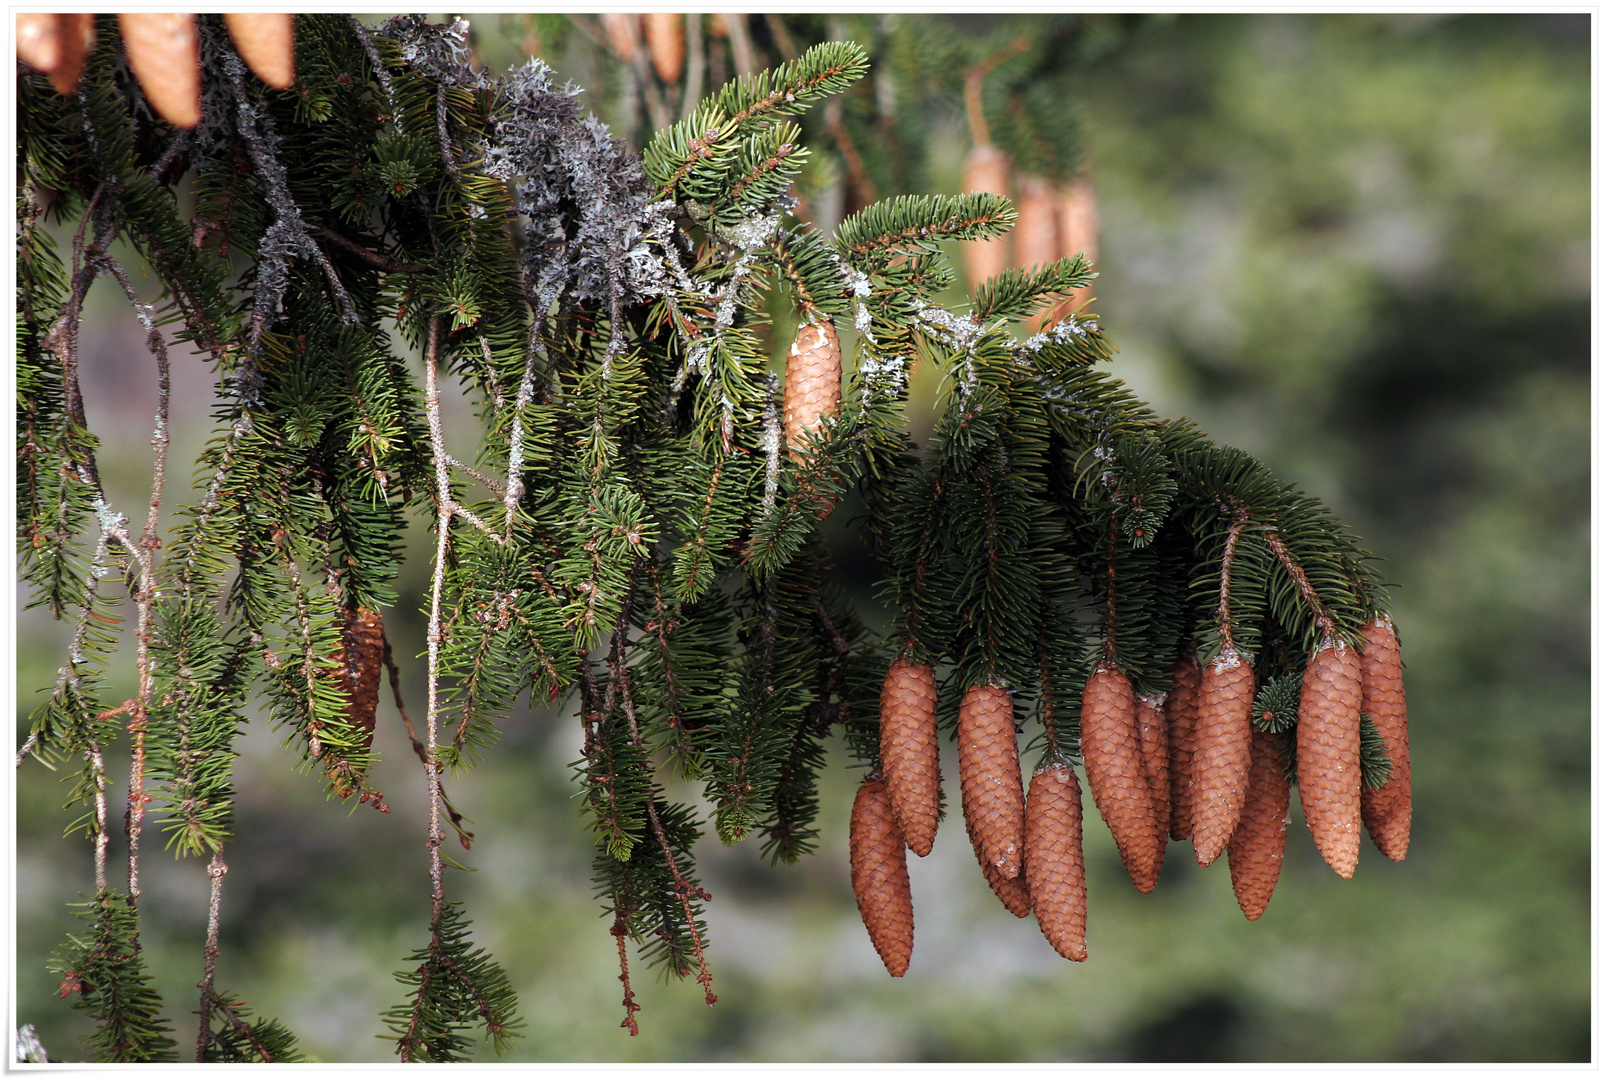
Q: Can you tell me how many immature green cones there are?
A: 0